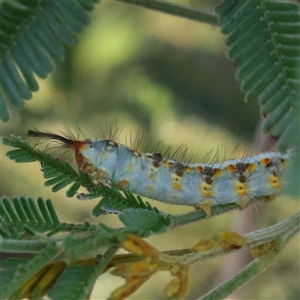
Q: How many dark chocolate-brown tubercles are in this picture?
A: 8